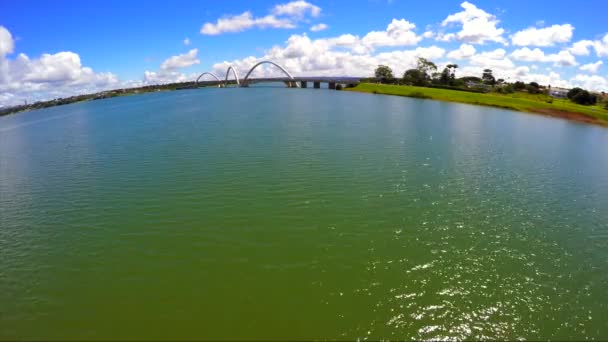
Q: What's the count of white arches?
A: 3